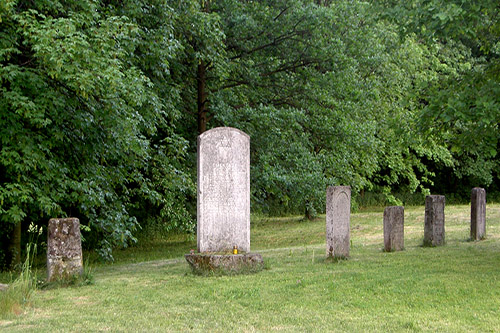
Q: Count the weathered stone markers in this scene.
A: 6